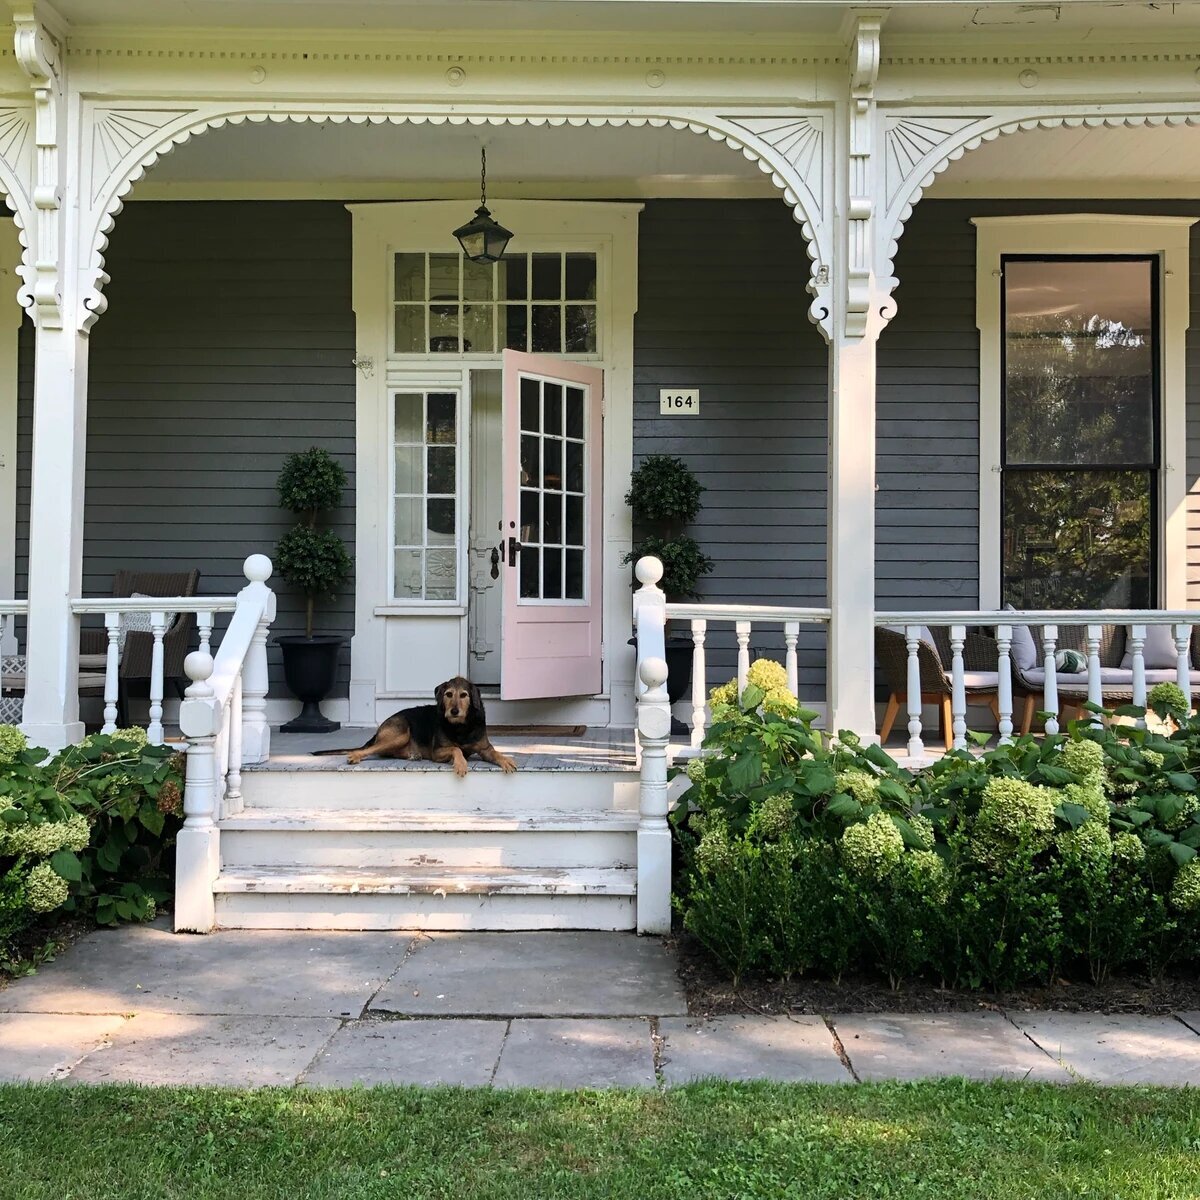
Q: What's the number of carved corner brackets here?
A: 4